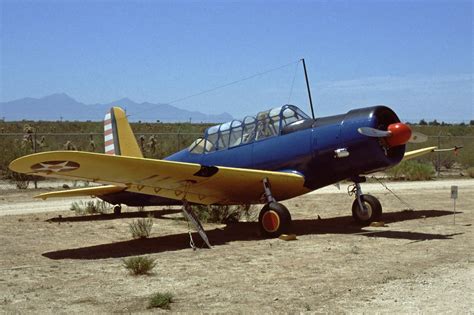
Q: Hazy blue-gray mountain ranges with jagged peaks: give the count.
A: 1